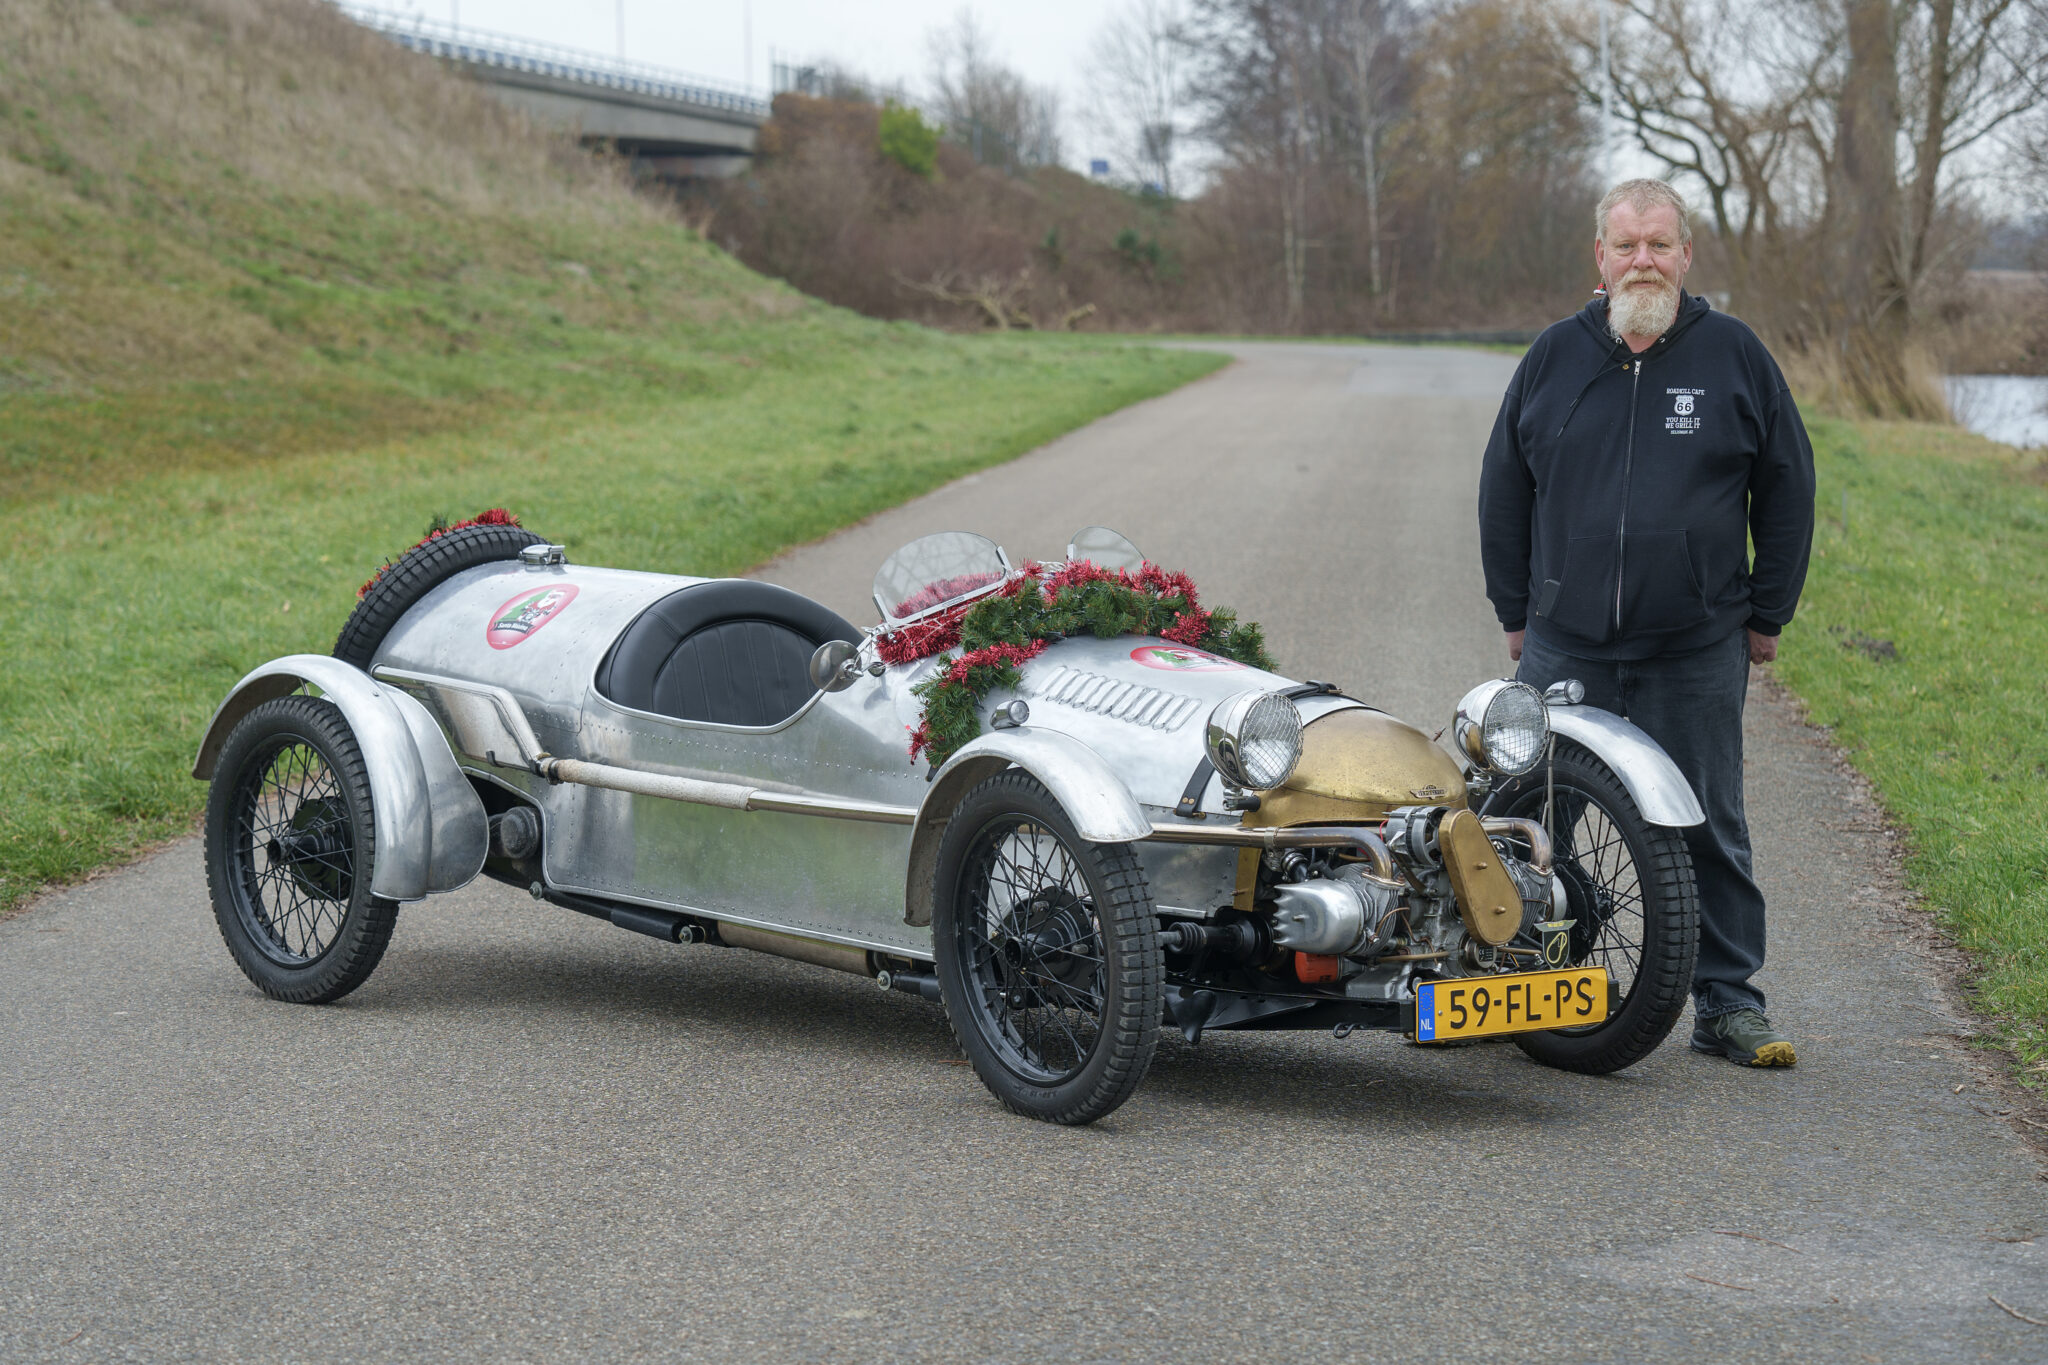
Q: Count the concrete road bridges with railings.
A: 1